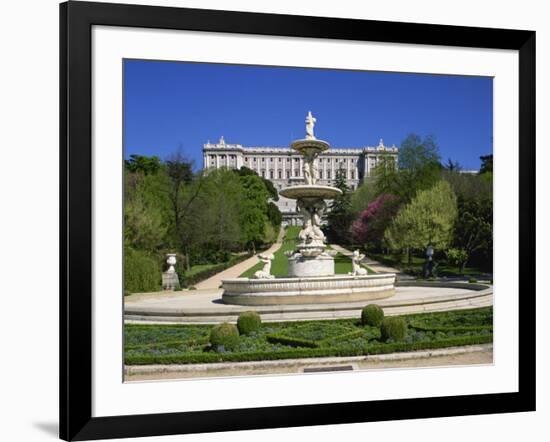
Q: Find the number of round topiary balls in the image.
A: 4